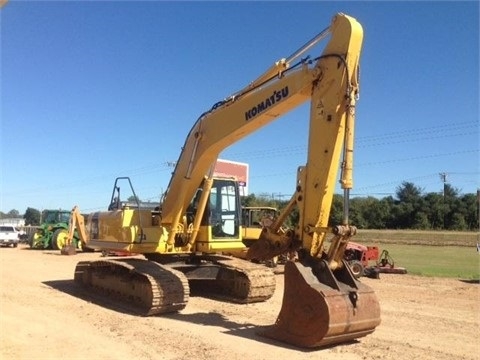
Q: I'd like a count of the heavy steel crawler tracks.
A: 2